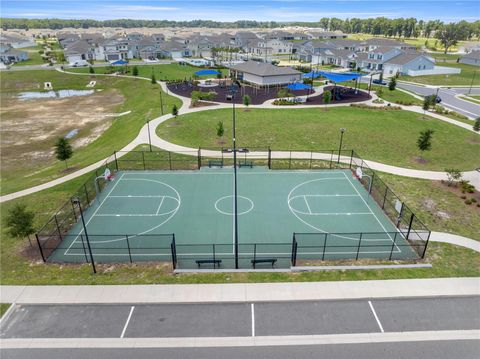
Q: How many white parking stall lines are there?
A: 3